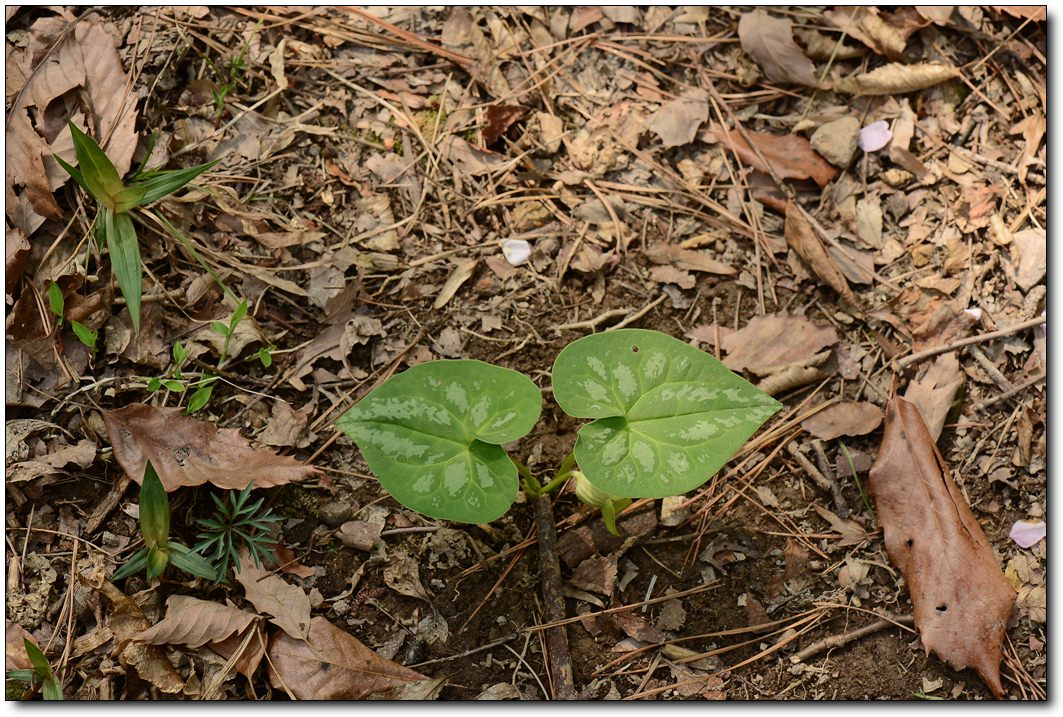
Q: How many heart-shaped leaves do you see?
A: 2